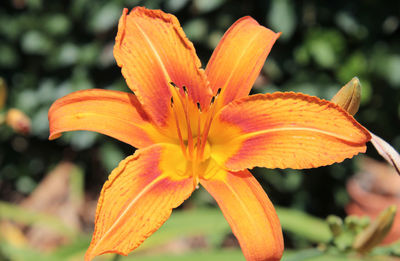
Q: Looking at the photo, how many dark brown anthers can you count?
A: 6